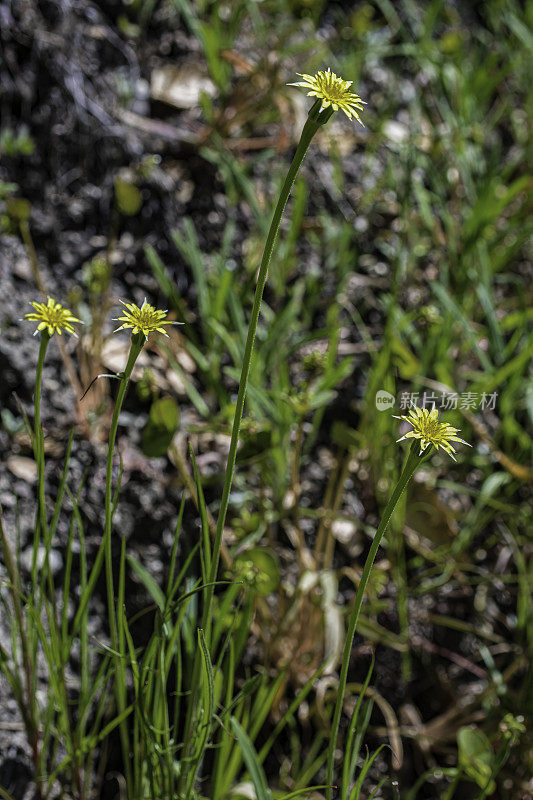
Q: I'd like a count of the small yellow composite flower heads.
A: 4